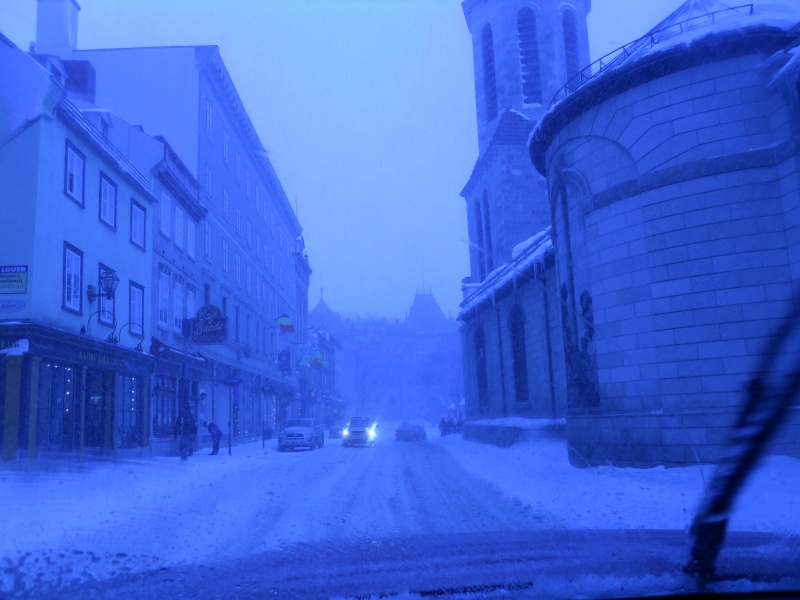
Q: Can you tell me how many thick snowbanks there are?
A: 2